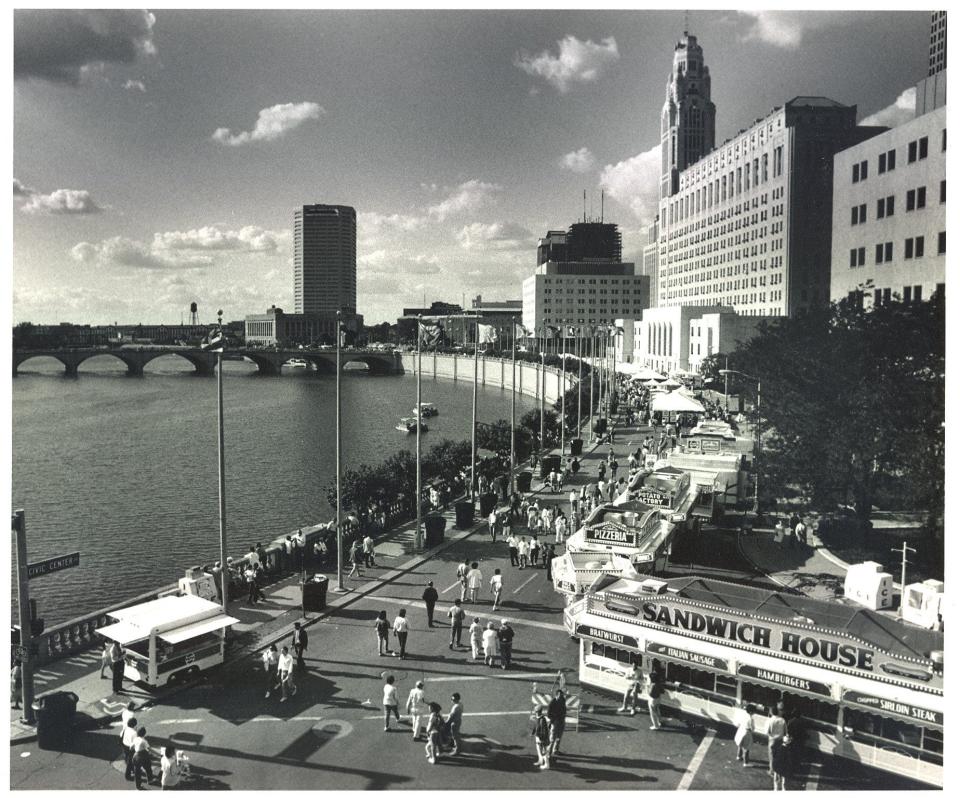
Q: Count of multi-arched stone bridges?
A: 1